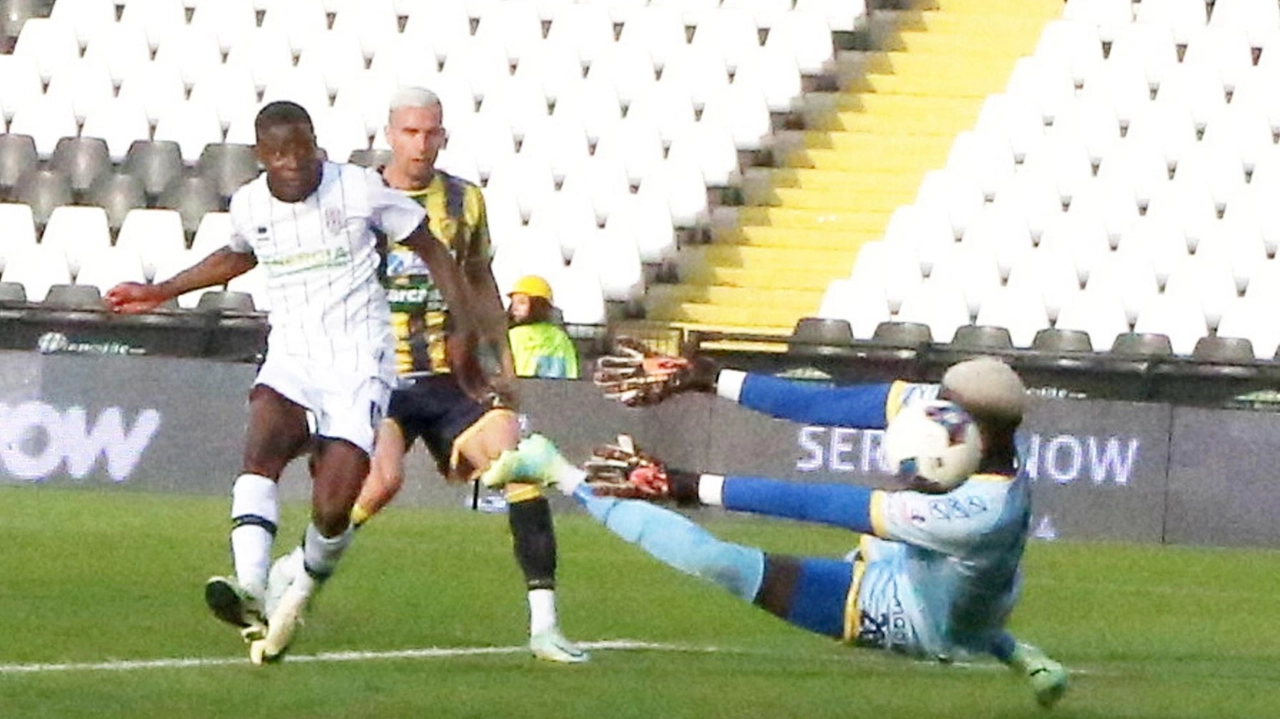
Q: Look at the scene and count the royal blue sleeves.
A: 2